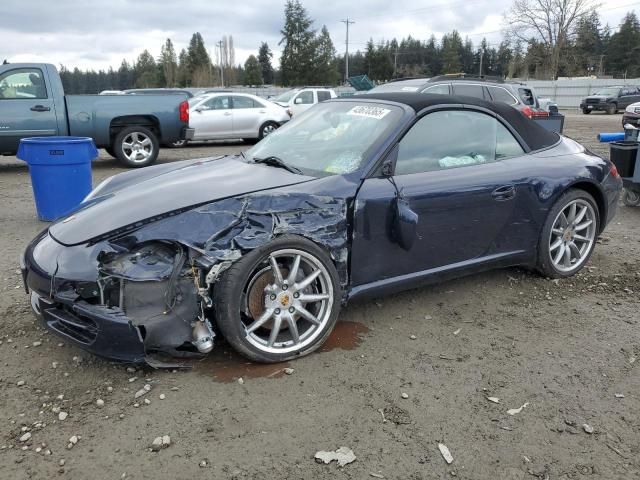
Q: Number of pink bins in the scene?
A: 0